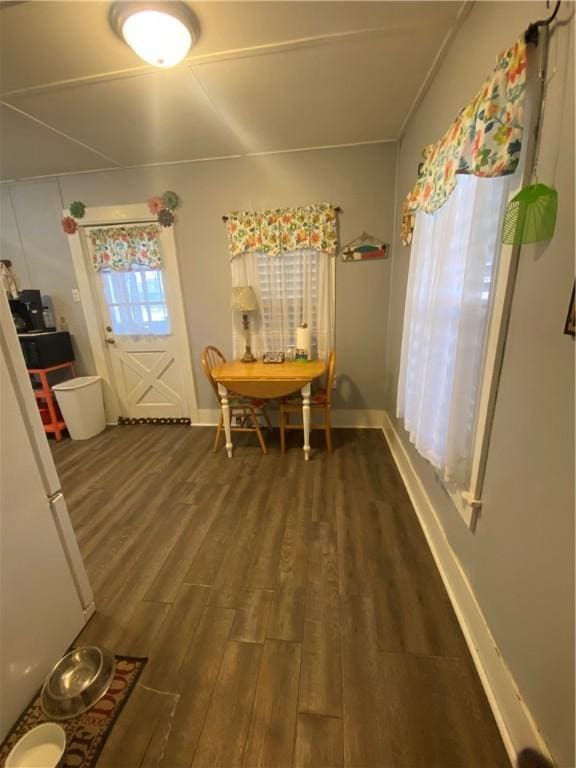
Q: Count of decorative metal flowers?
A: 5